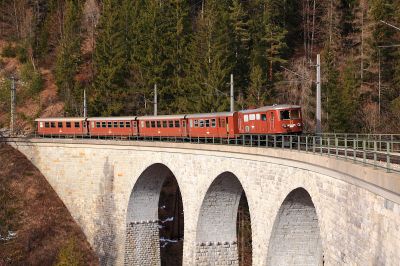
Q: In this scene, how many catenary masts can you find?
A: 5